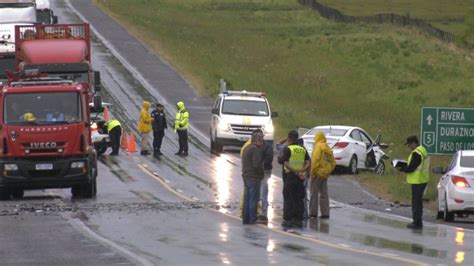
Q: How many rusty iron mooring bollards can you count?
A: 0